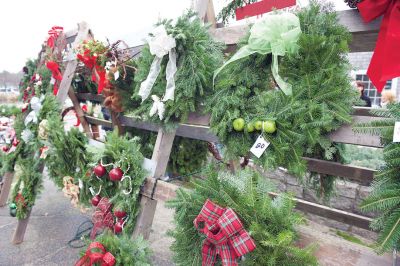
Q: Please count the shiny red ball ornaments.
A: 5